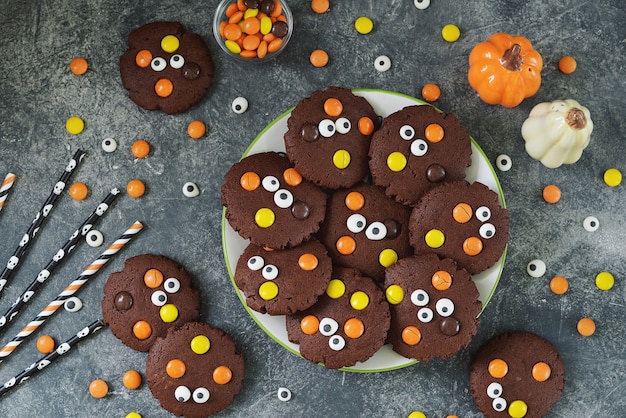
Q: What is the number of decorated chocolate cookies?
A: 12